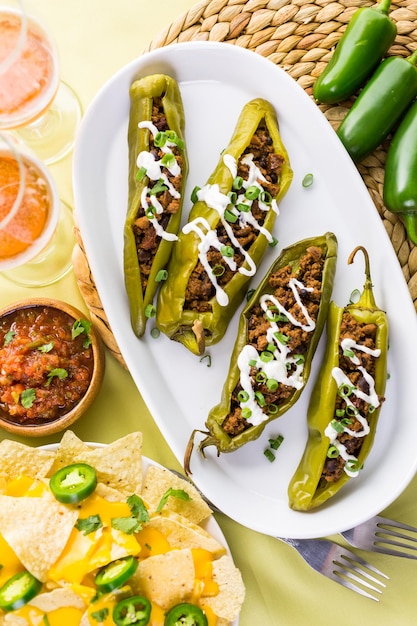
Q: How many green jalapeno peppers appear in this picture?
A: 3